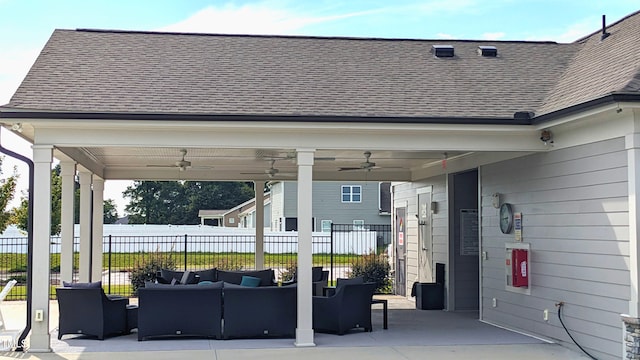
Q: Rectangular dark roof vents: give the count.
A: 2